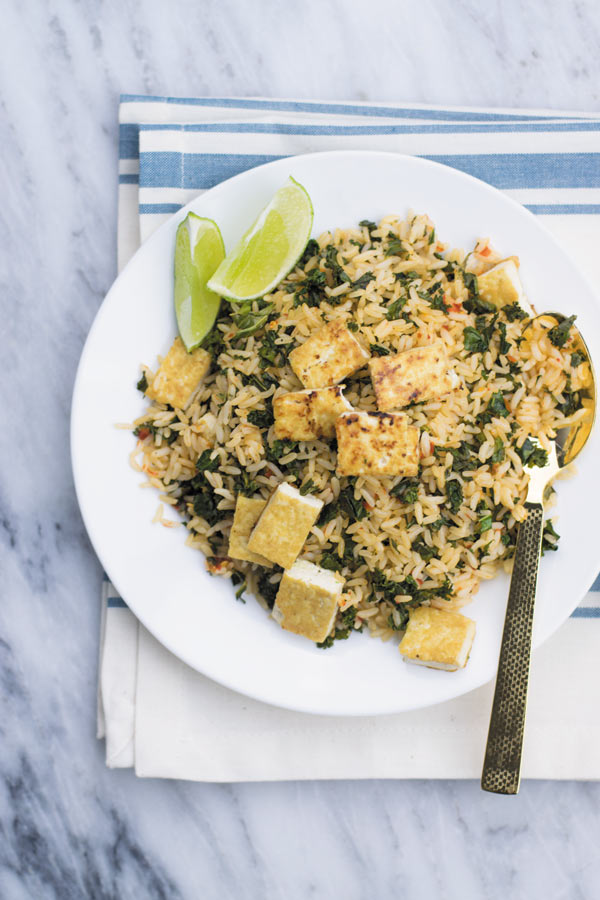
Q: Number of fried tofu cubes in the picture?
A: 10